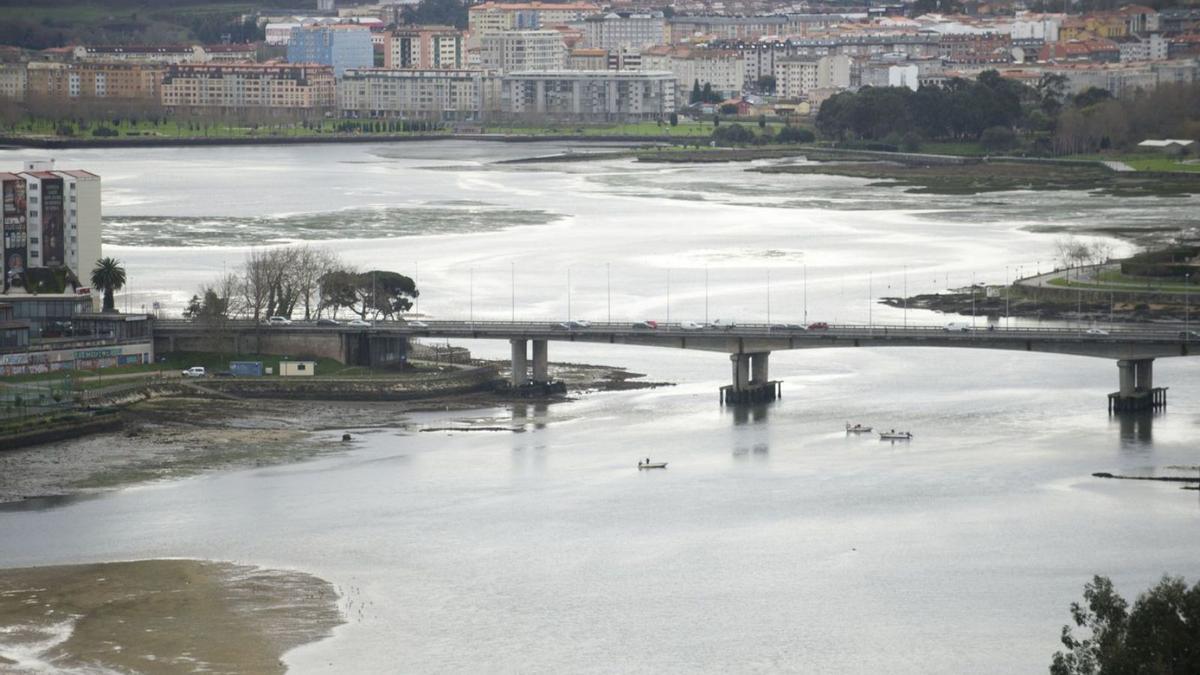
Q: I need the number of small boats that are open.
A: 3